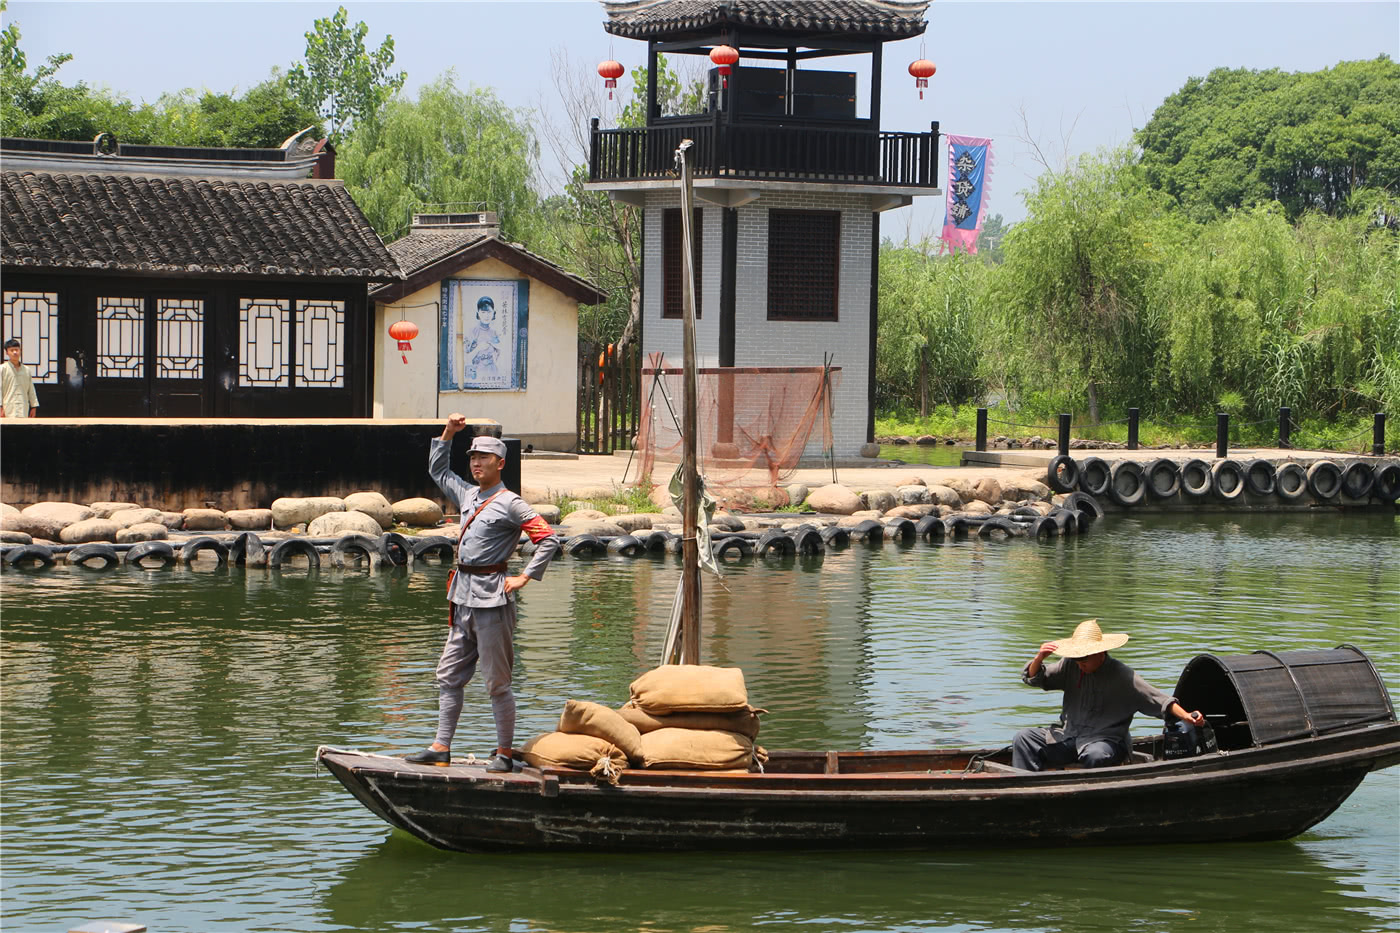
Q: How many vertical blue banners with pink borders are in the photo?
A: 1